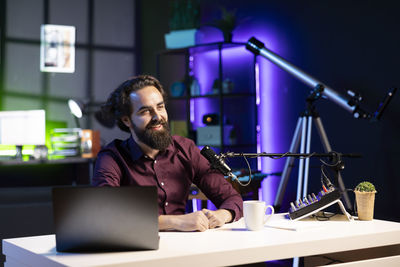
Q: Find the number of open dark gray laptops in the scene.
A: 1